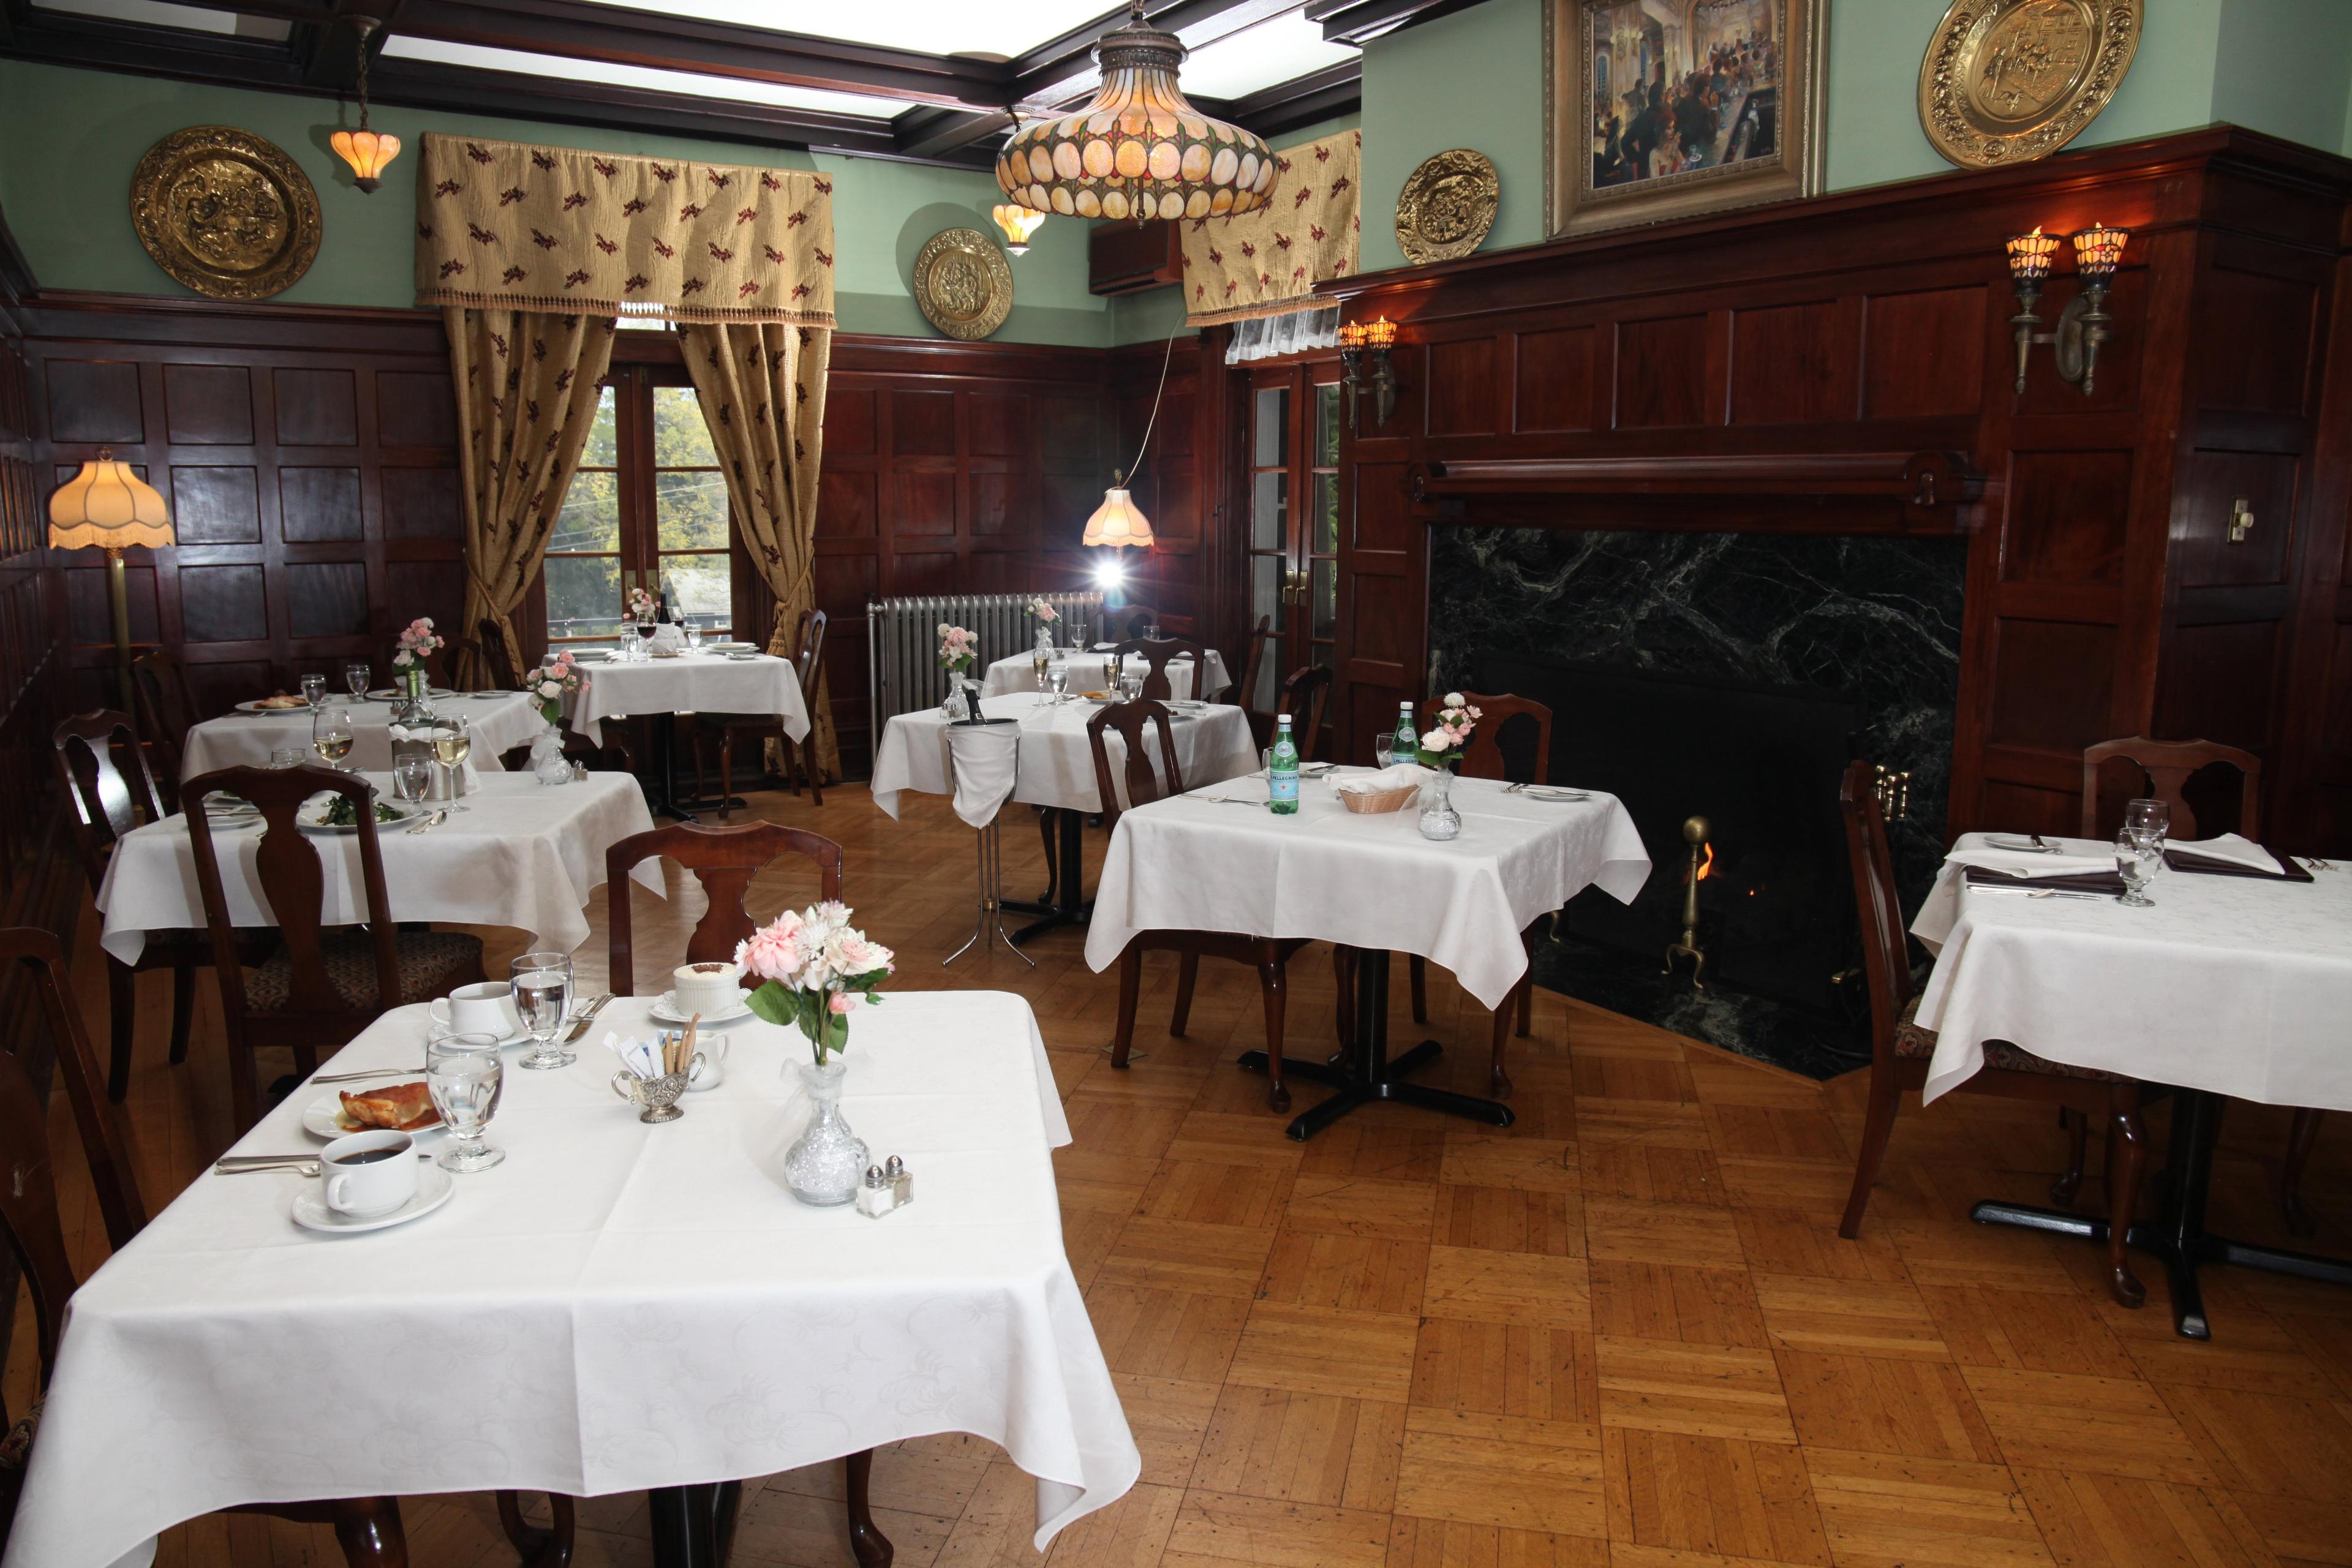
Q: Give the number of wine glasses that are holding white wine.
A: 2